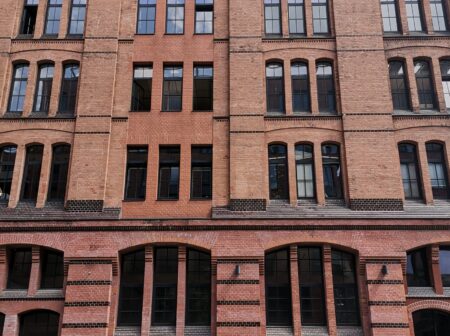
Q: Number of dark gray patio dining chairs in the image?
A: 0